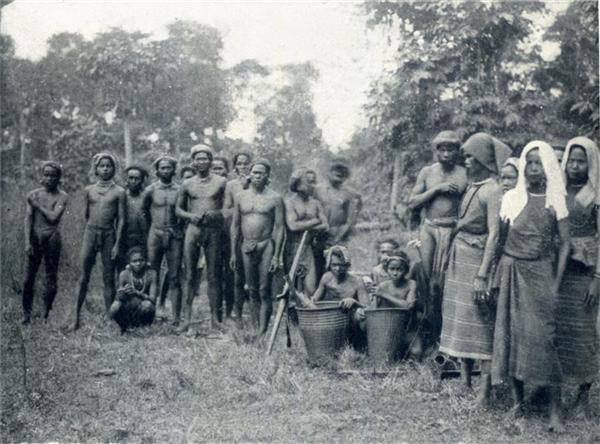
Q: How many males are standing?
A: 12